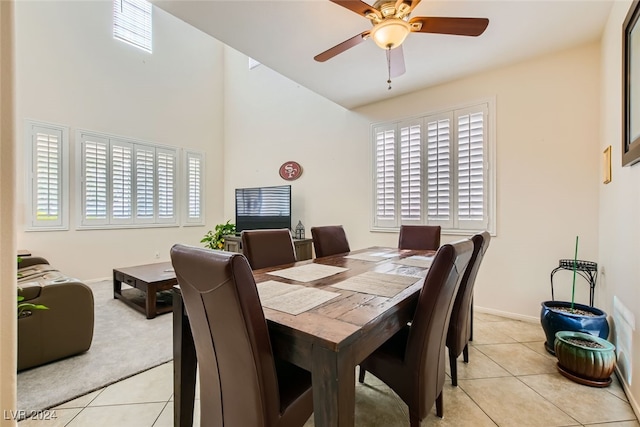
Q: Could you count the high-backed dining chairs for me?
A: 6